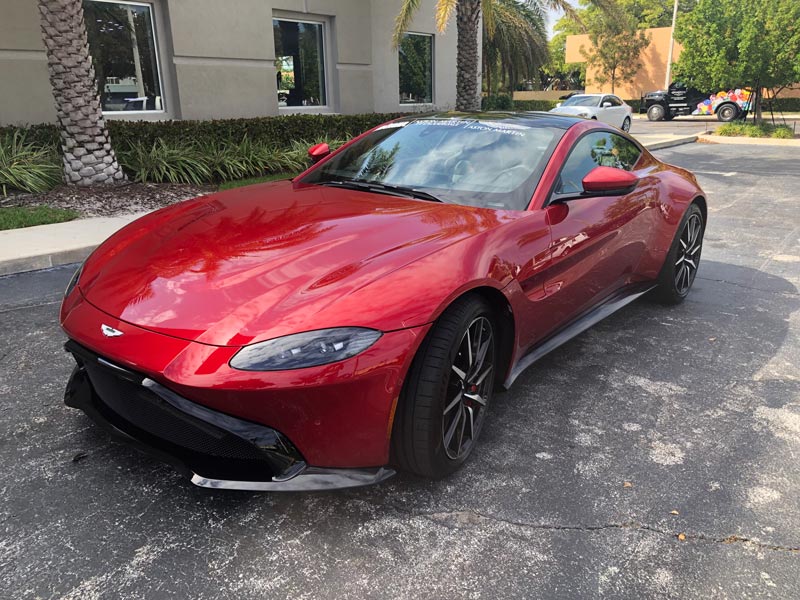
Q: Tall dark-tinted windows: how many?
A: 3